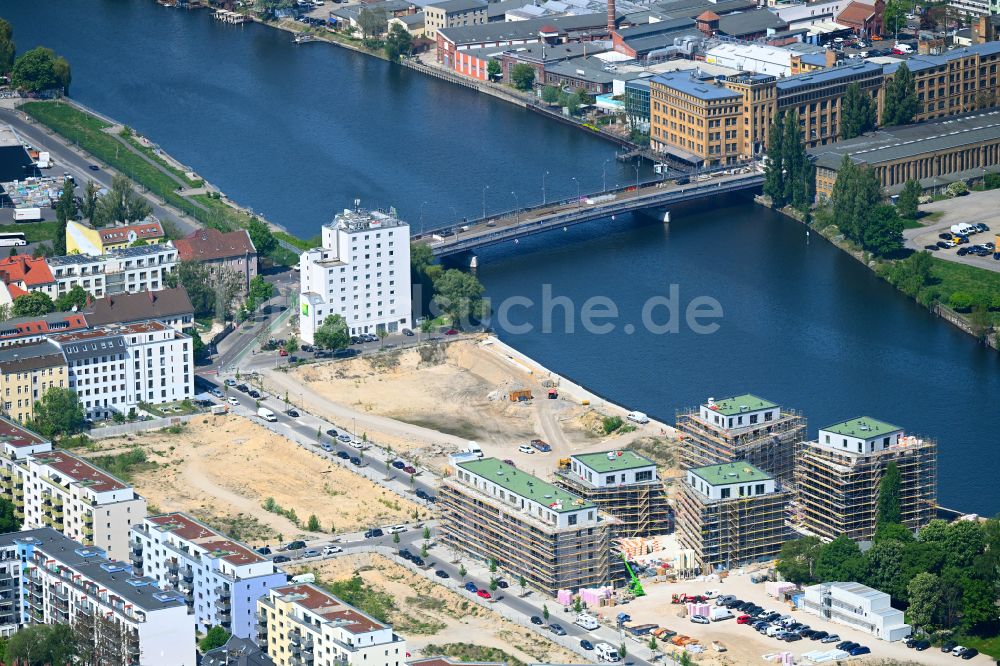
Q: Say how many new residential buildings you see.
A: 5